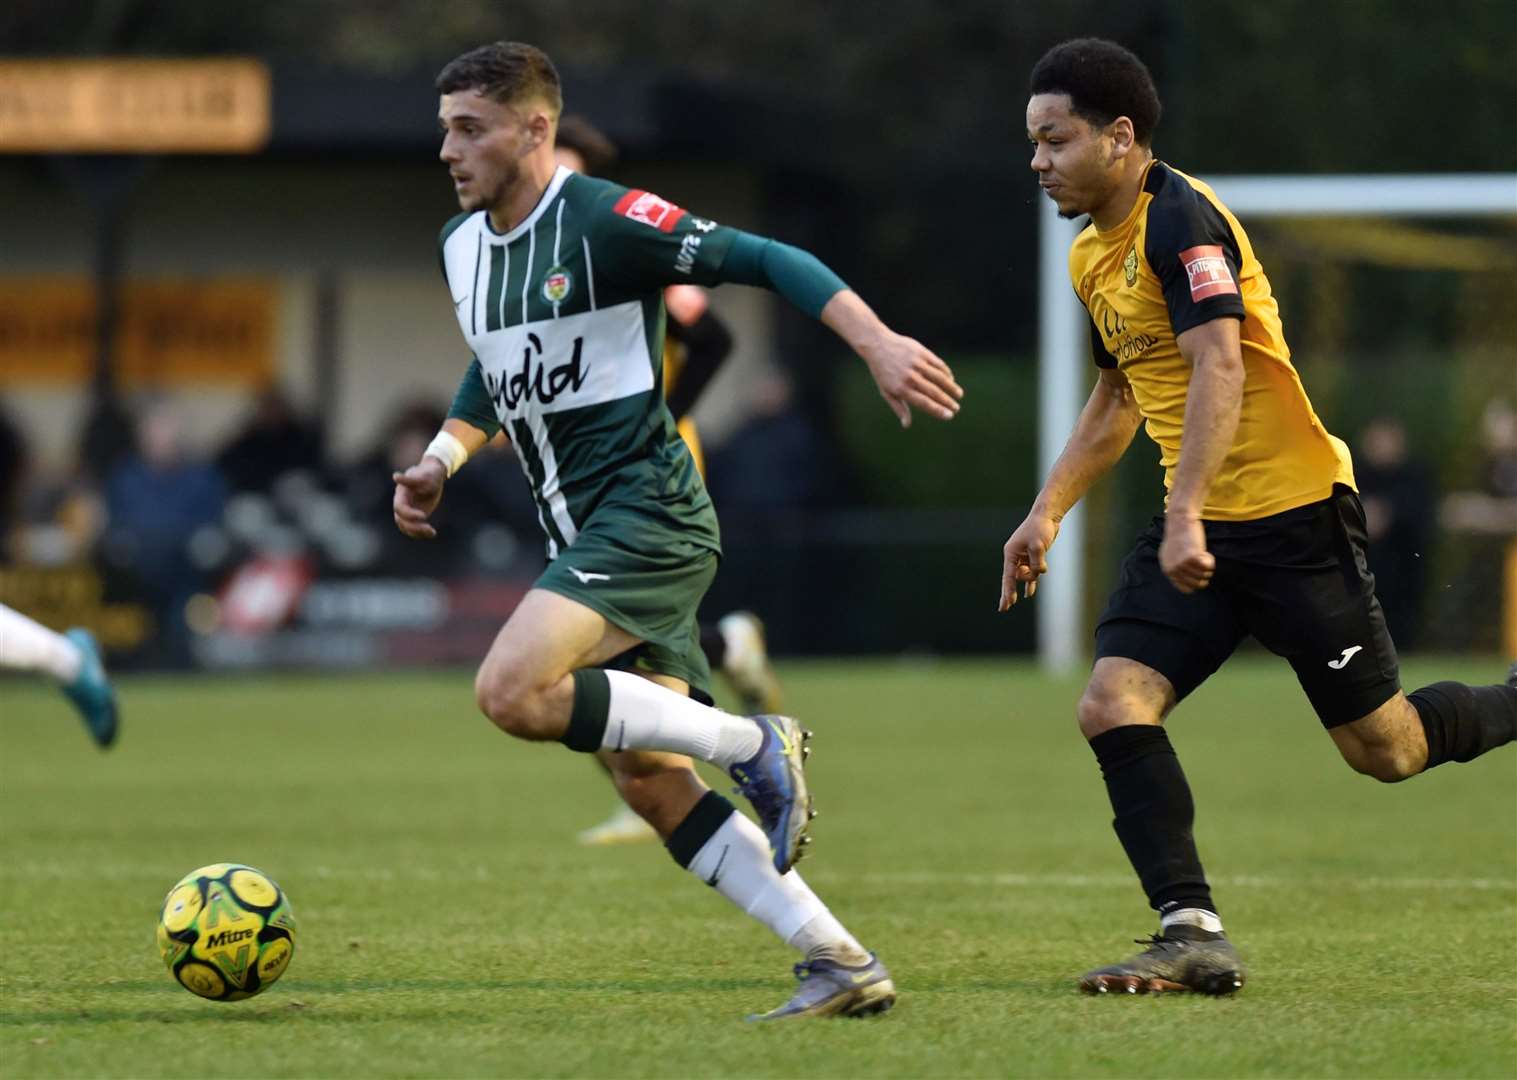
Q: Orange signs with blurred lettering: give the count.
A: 2